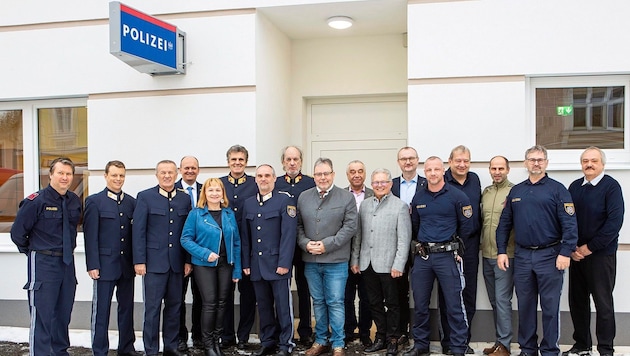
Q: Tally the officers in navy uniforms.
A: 9